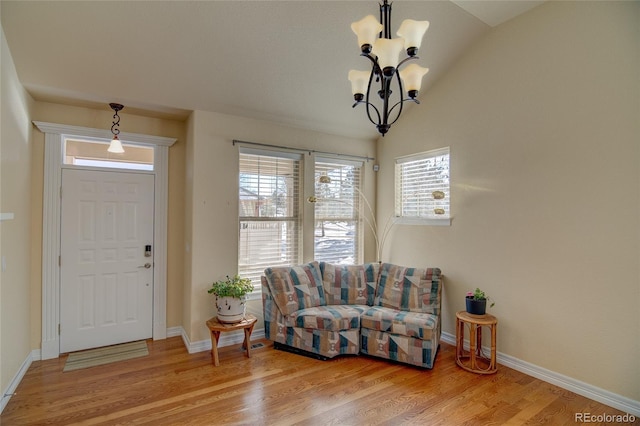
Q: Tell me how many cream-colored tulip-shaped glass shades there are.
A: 5